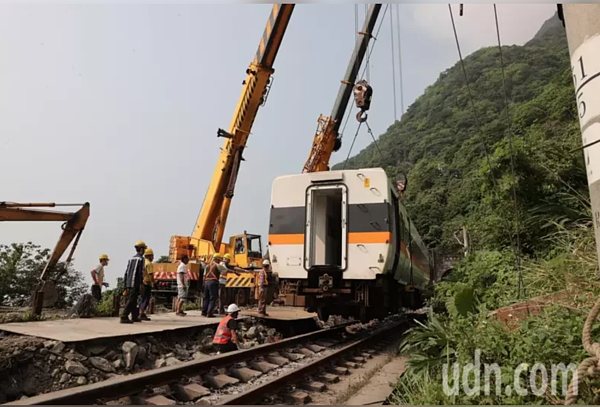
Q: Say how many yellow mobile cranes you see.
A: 2